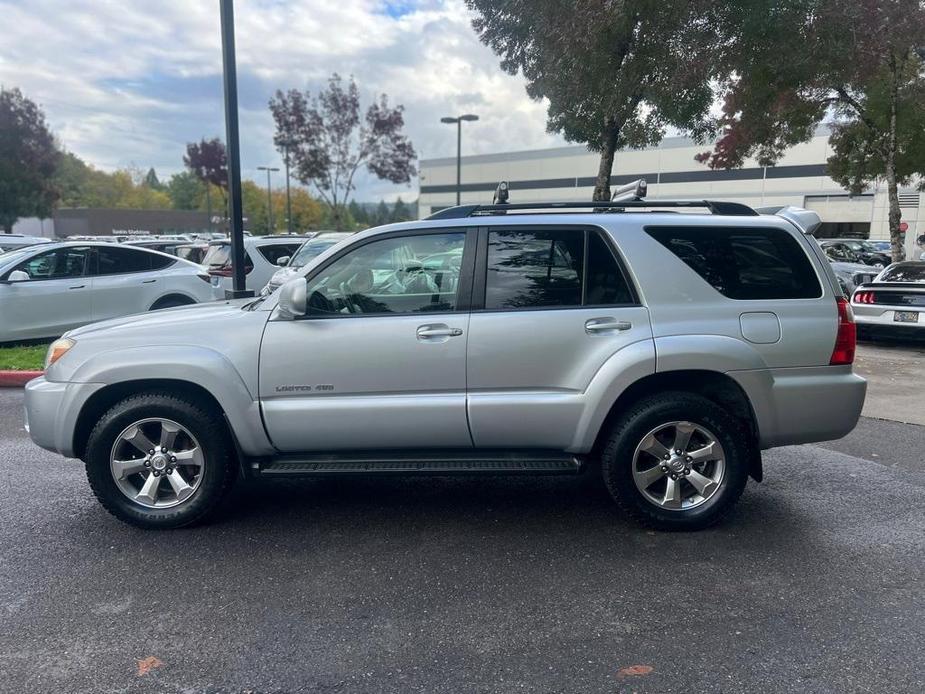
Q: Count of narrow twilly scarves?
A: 0